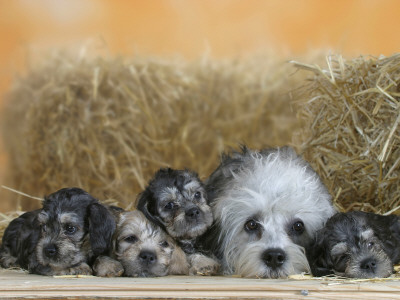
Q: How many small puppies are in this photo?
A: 4